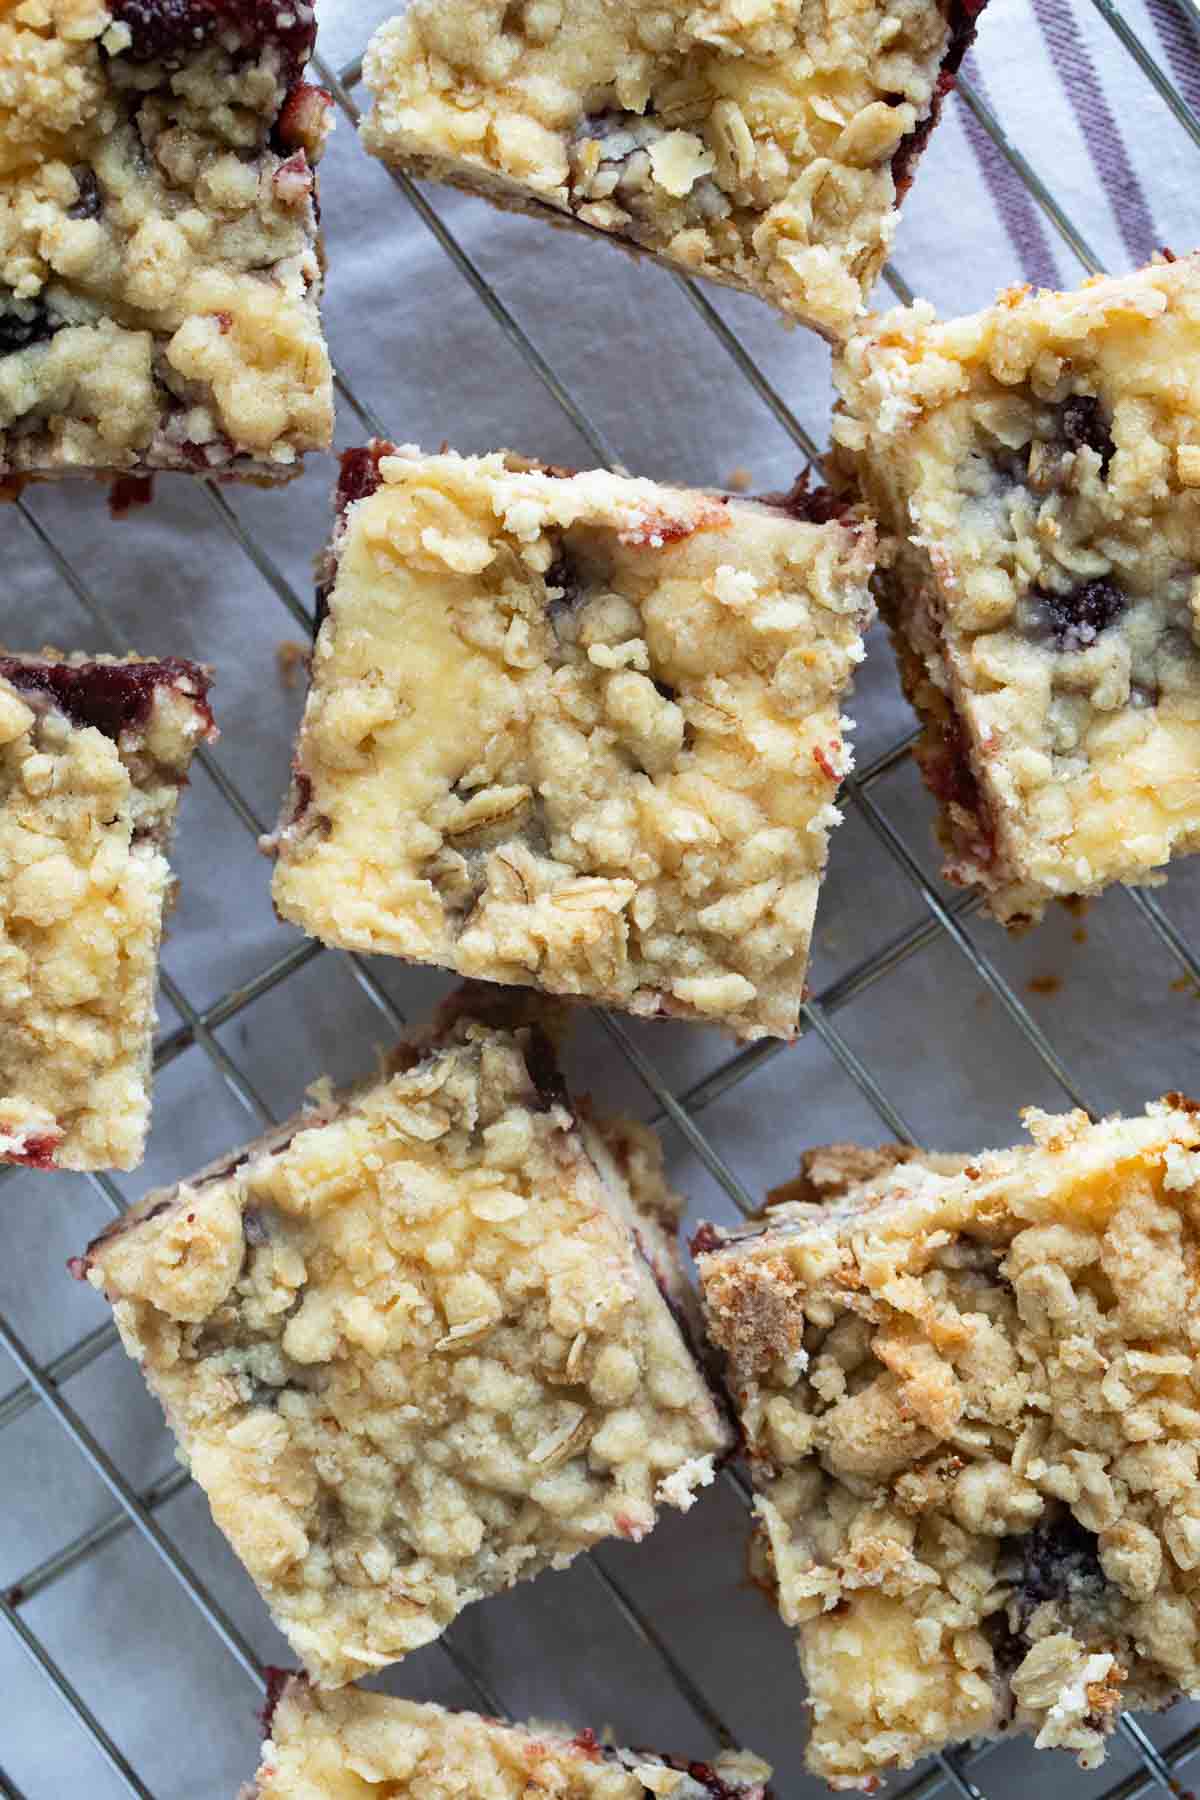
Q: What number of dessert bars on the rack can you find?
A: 8